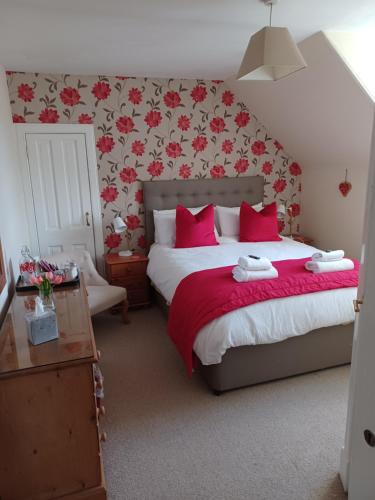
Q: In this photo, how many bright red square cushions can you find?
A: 2